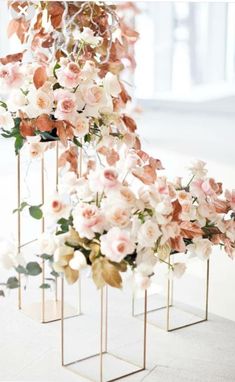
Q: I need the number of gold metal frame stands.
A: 3